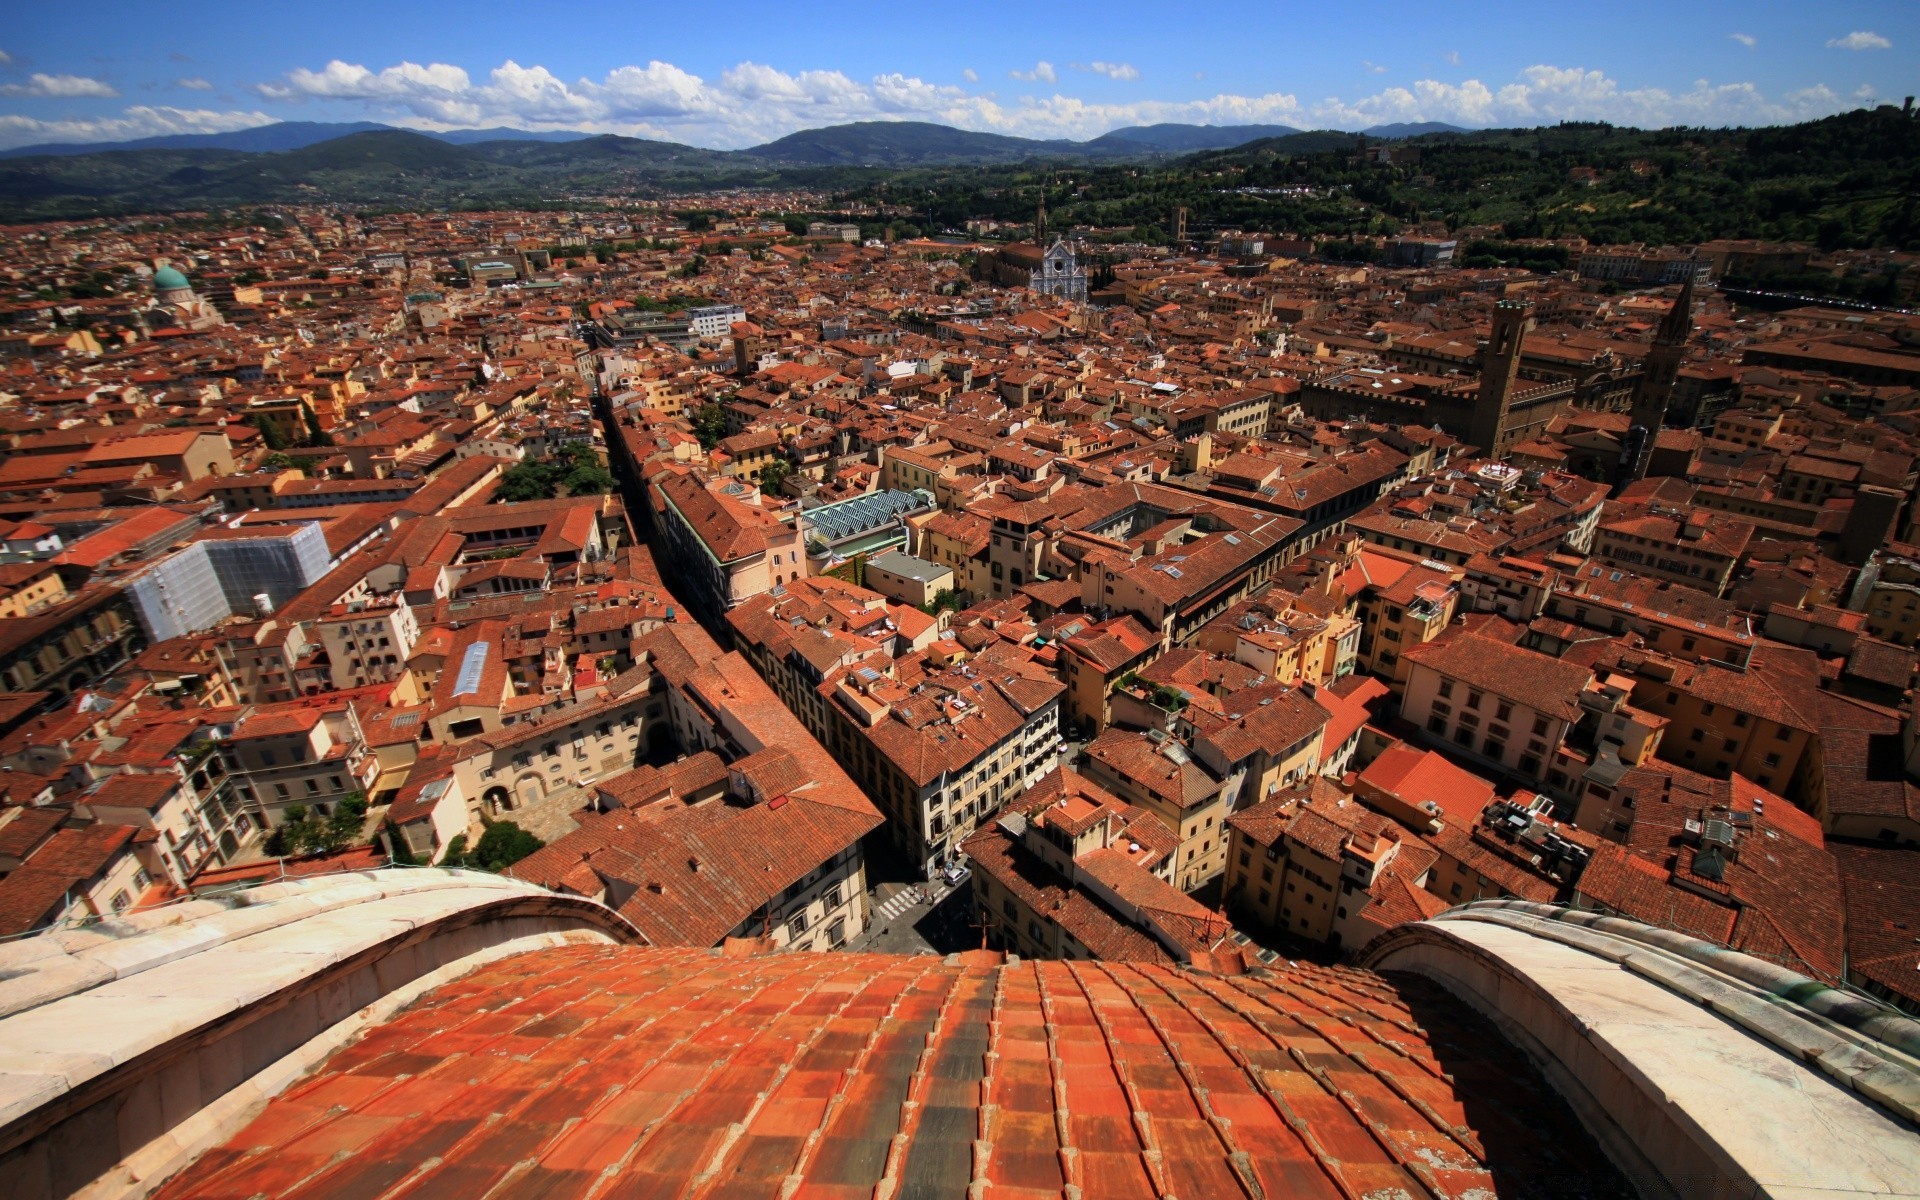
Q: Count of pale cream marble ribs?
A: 2